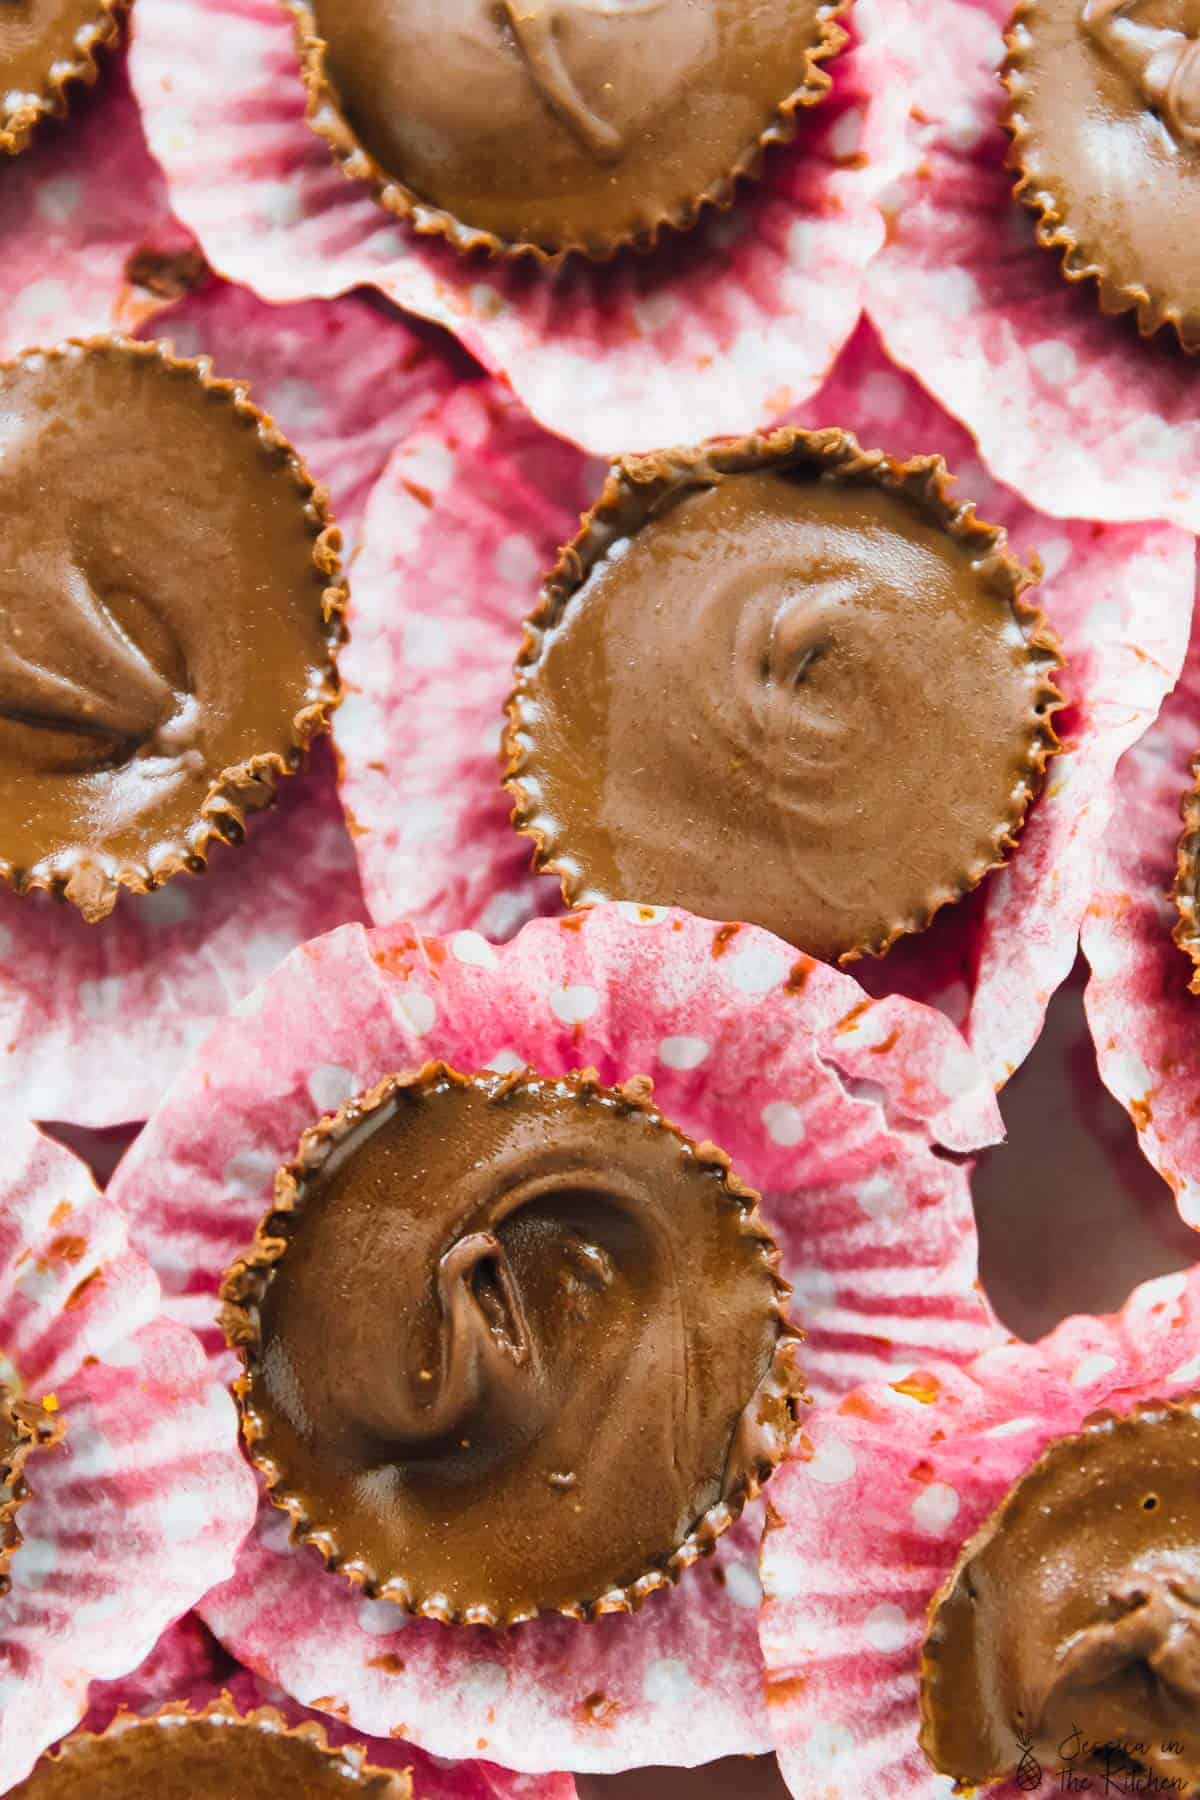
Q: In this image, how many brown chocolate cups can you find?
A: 10